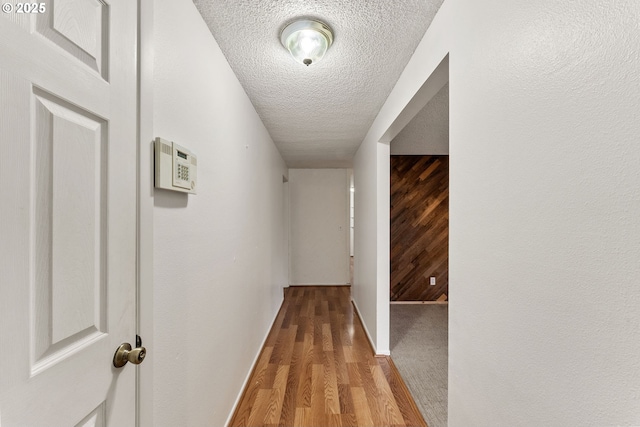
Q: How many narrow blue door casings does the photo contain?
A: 0